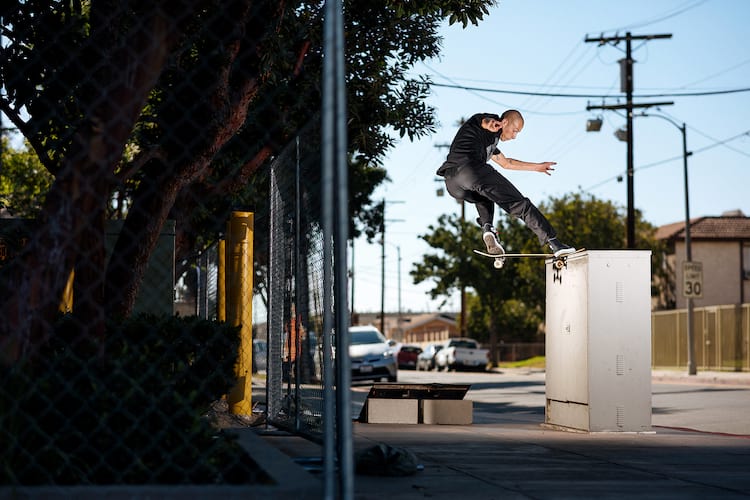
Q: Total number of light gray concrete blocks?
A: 2